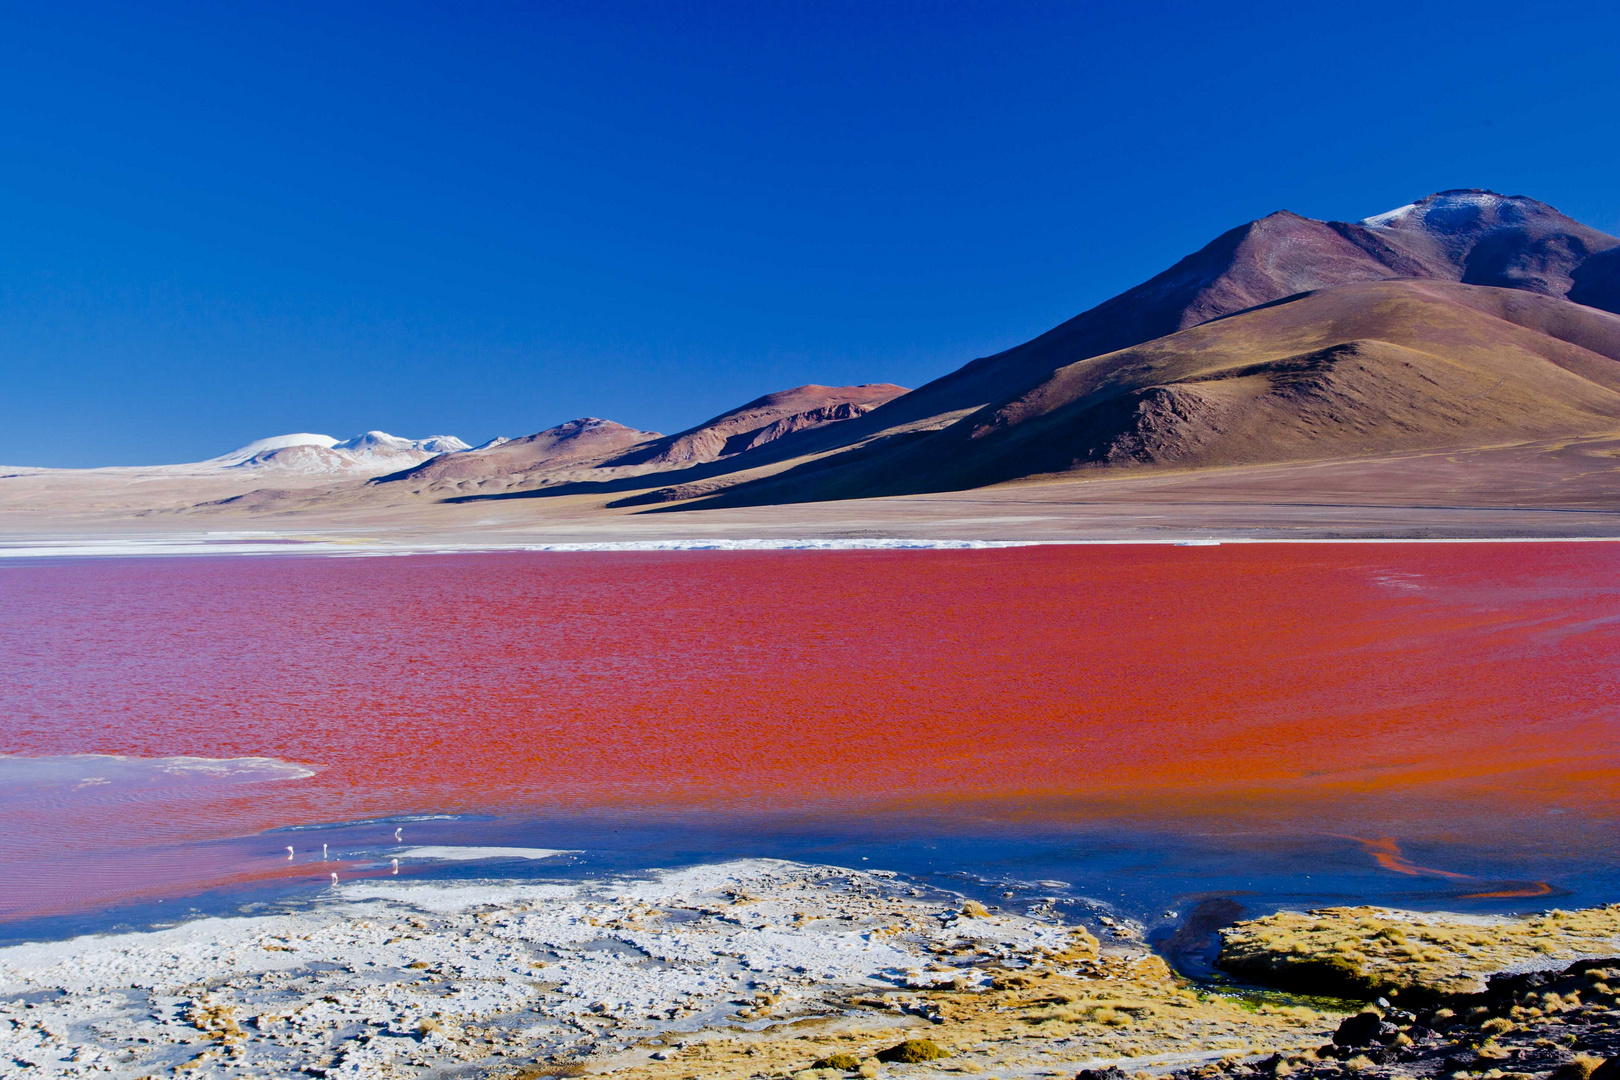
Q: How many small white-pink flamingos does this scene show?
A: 5